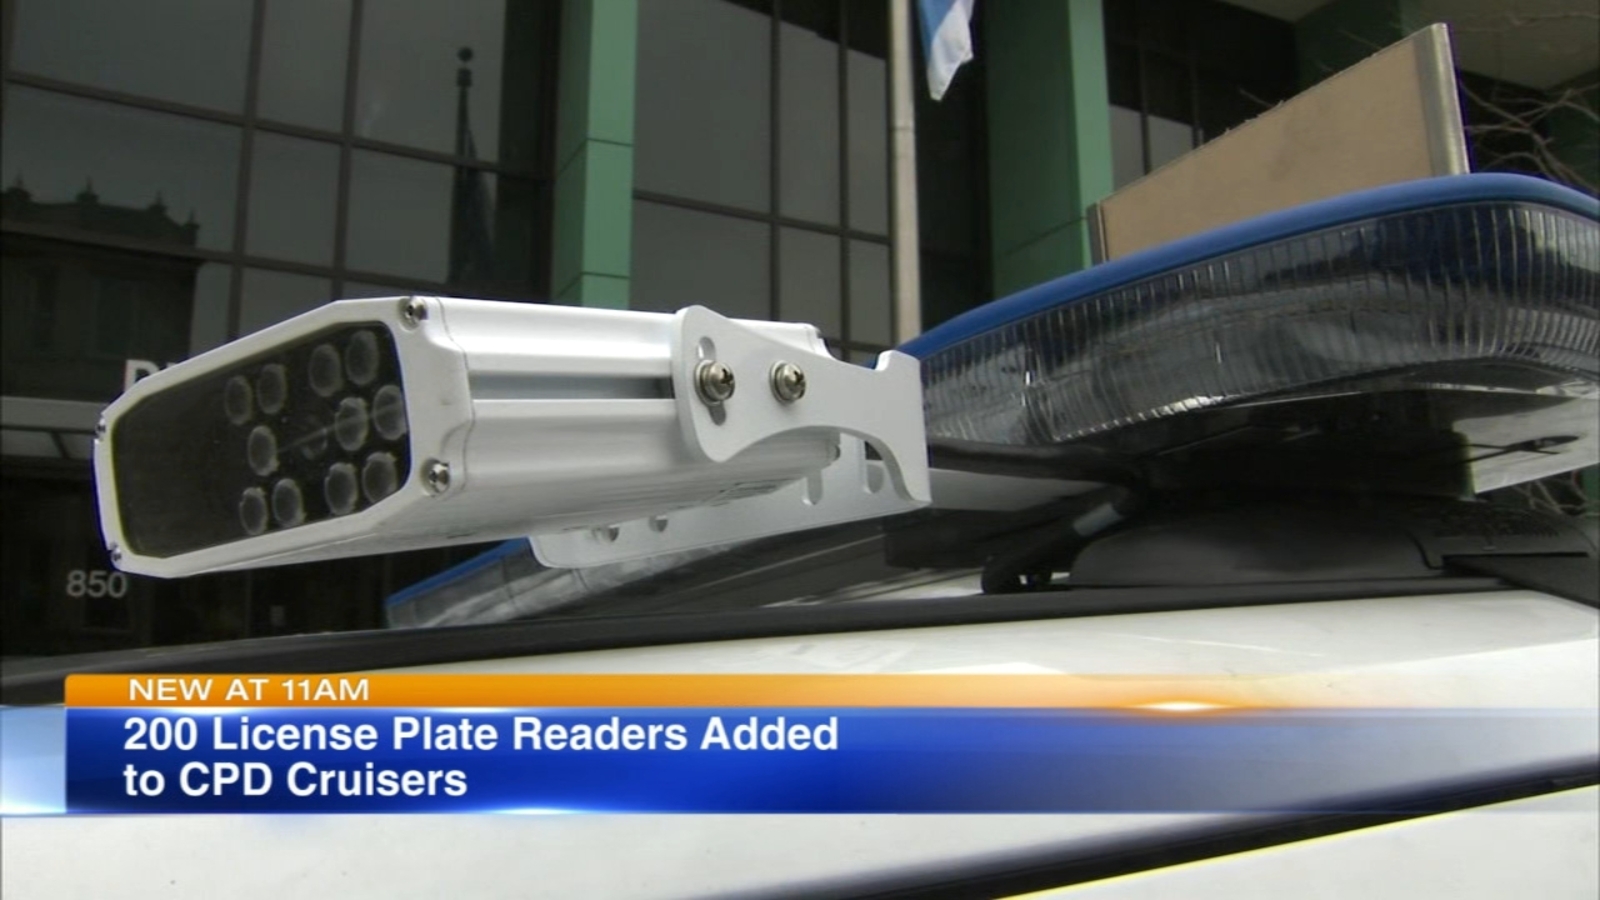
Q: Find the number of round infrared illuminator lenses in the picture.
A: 11